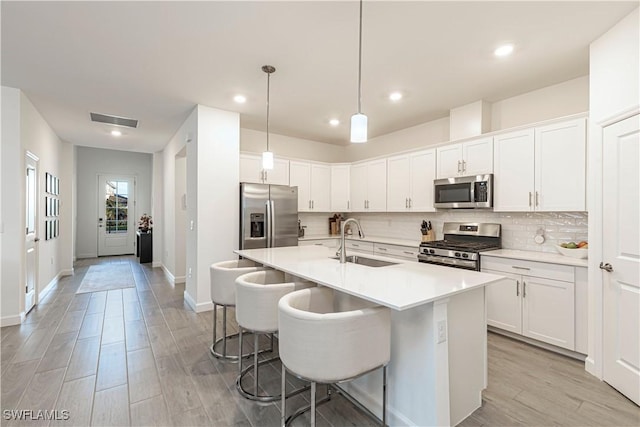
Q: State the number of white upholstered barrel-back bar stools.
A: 3